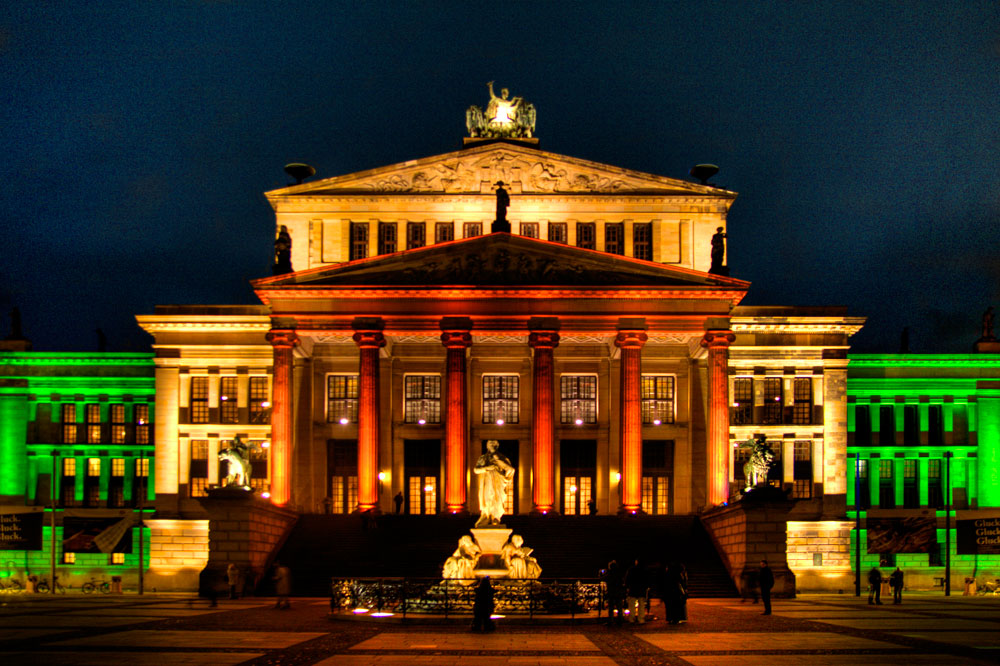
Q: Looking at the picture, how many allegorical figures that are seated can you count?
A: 2